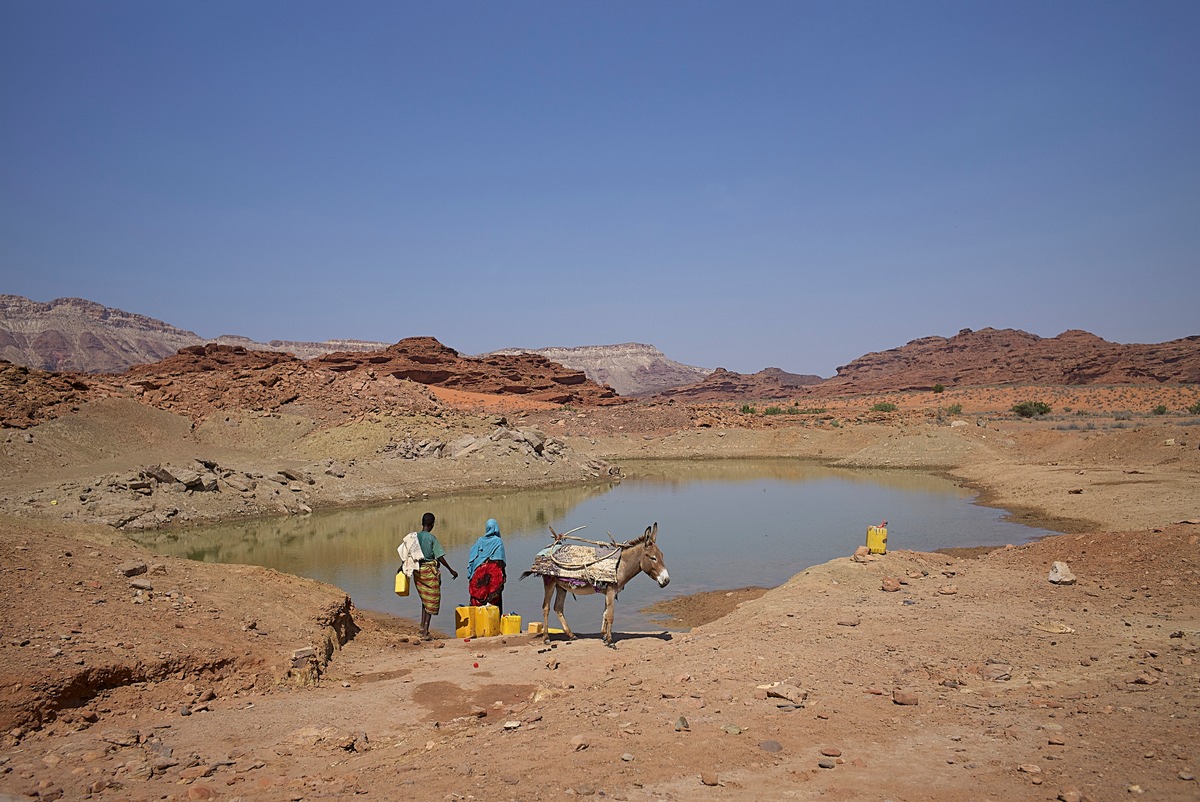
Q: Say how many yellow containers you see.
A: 7